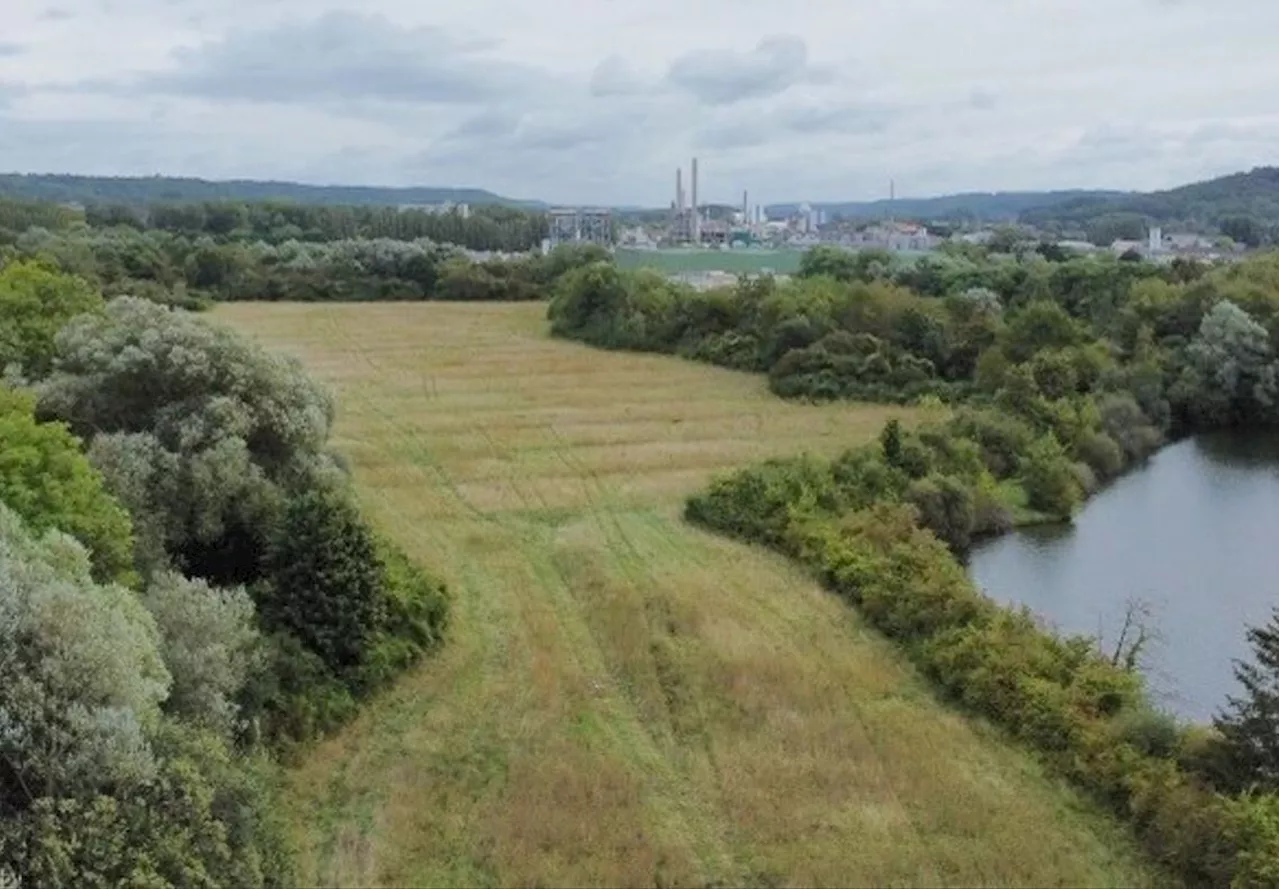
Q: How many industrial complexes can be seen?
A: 1